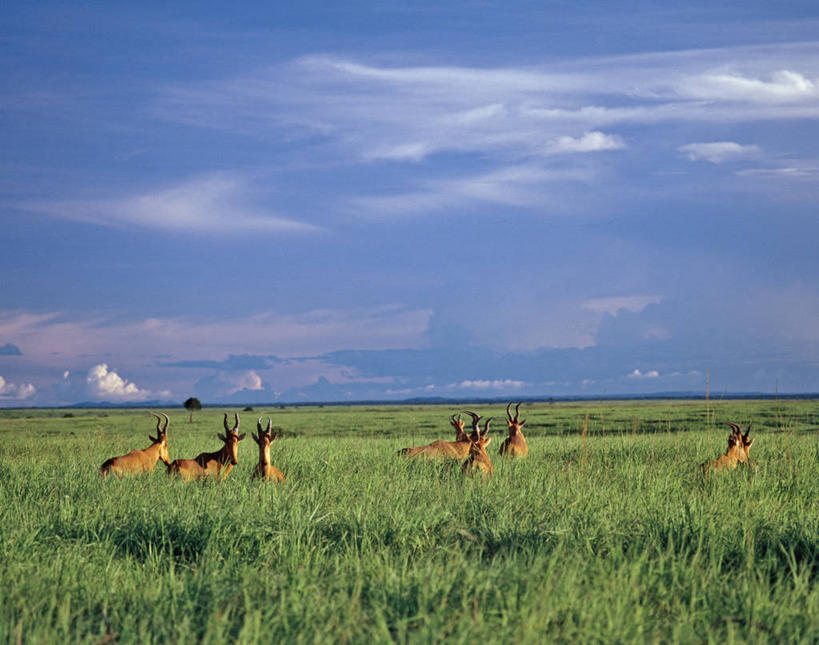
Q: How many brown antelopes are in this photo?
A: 9